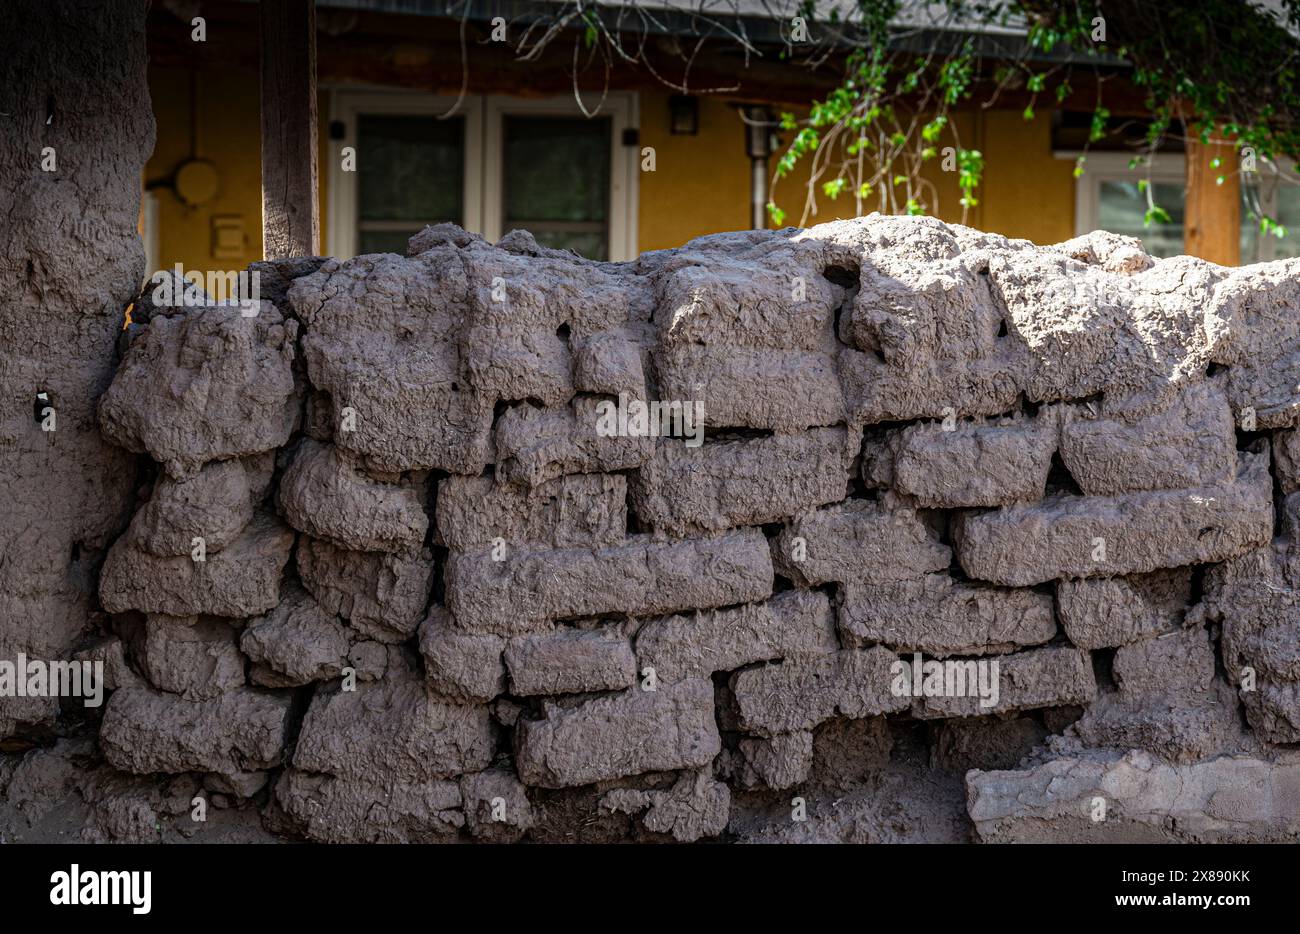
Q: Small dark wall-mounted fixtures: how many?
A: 1